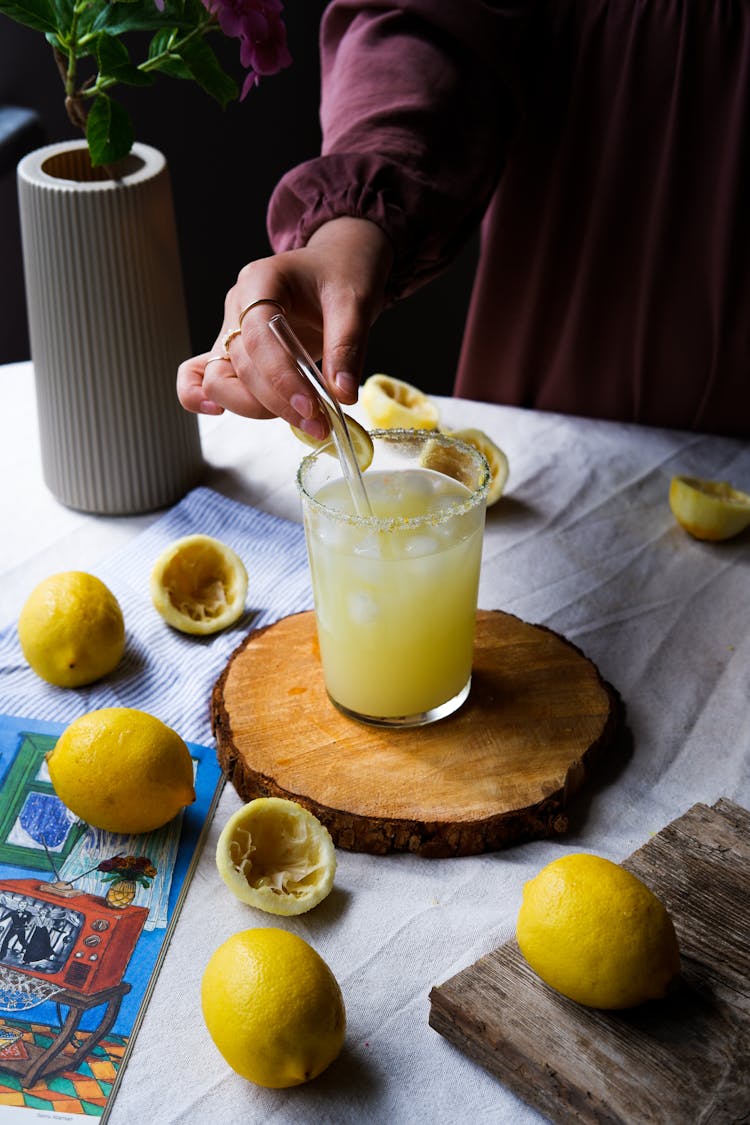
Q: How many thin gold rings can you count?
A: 3